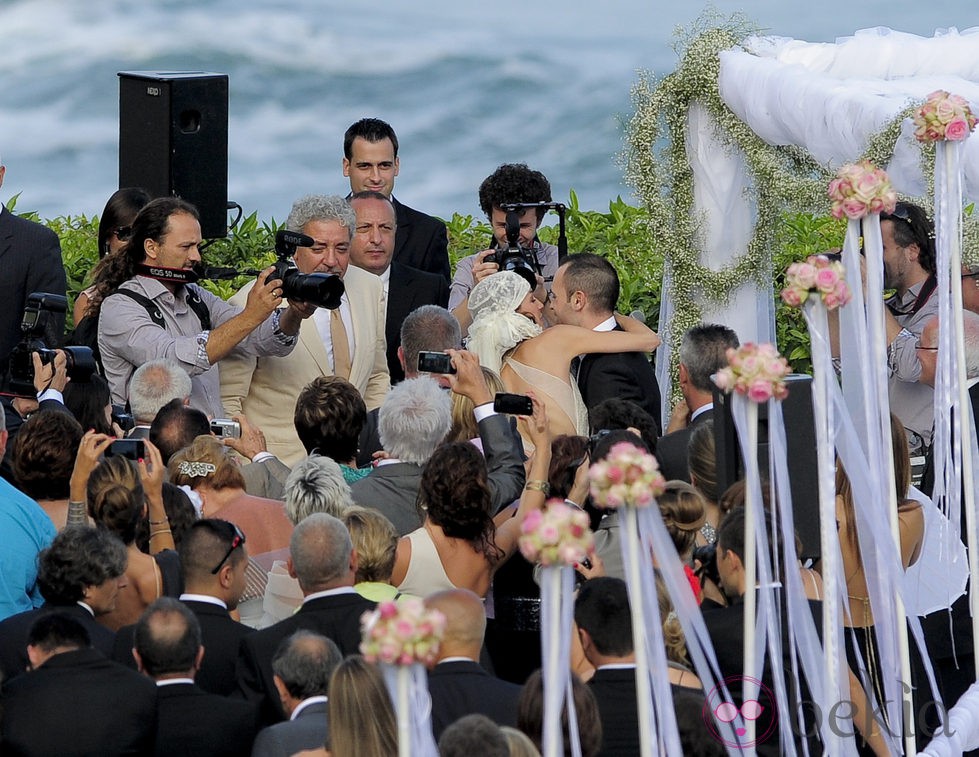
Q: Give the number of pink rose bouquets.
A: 7